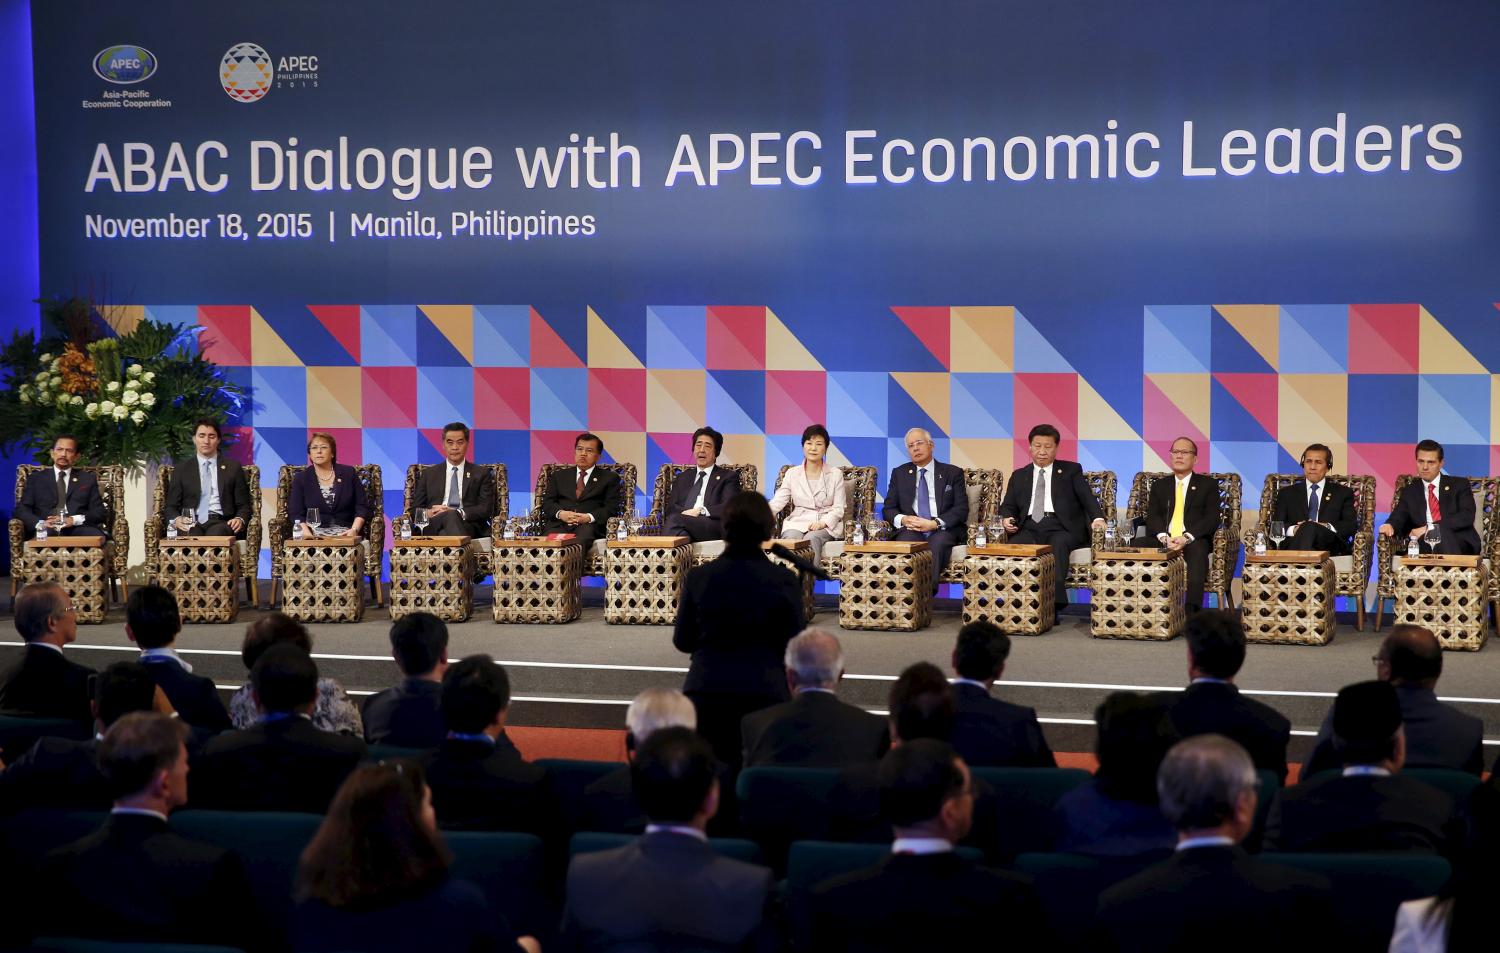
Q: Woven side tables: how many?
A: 12